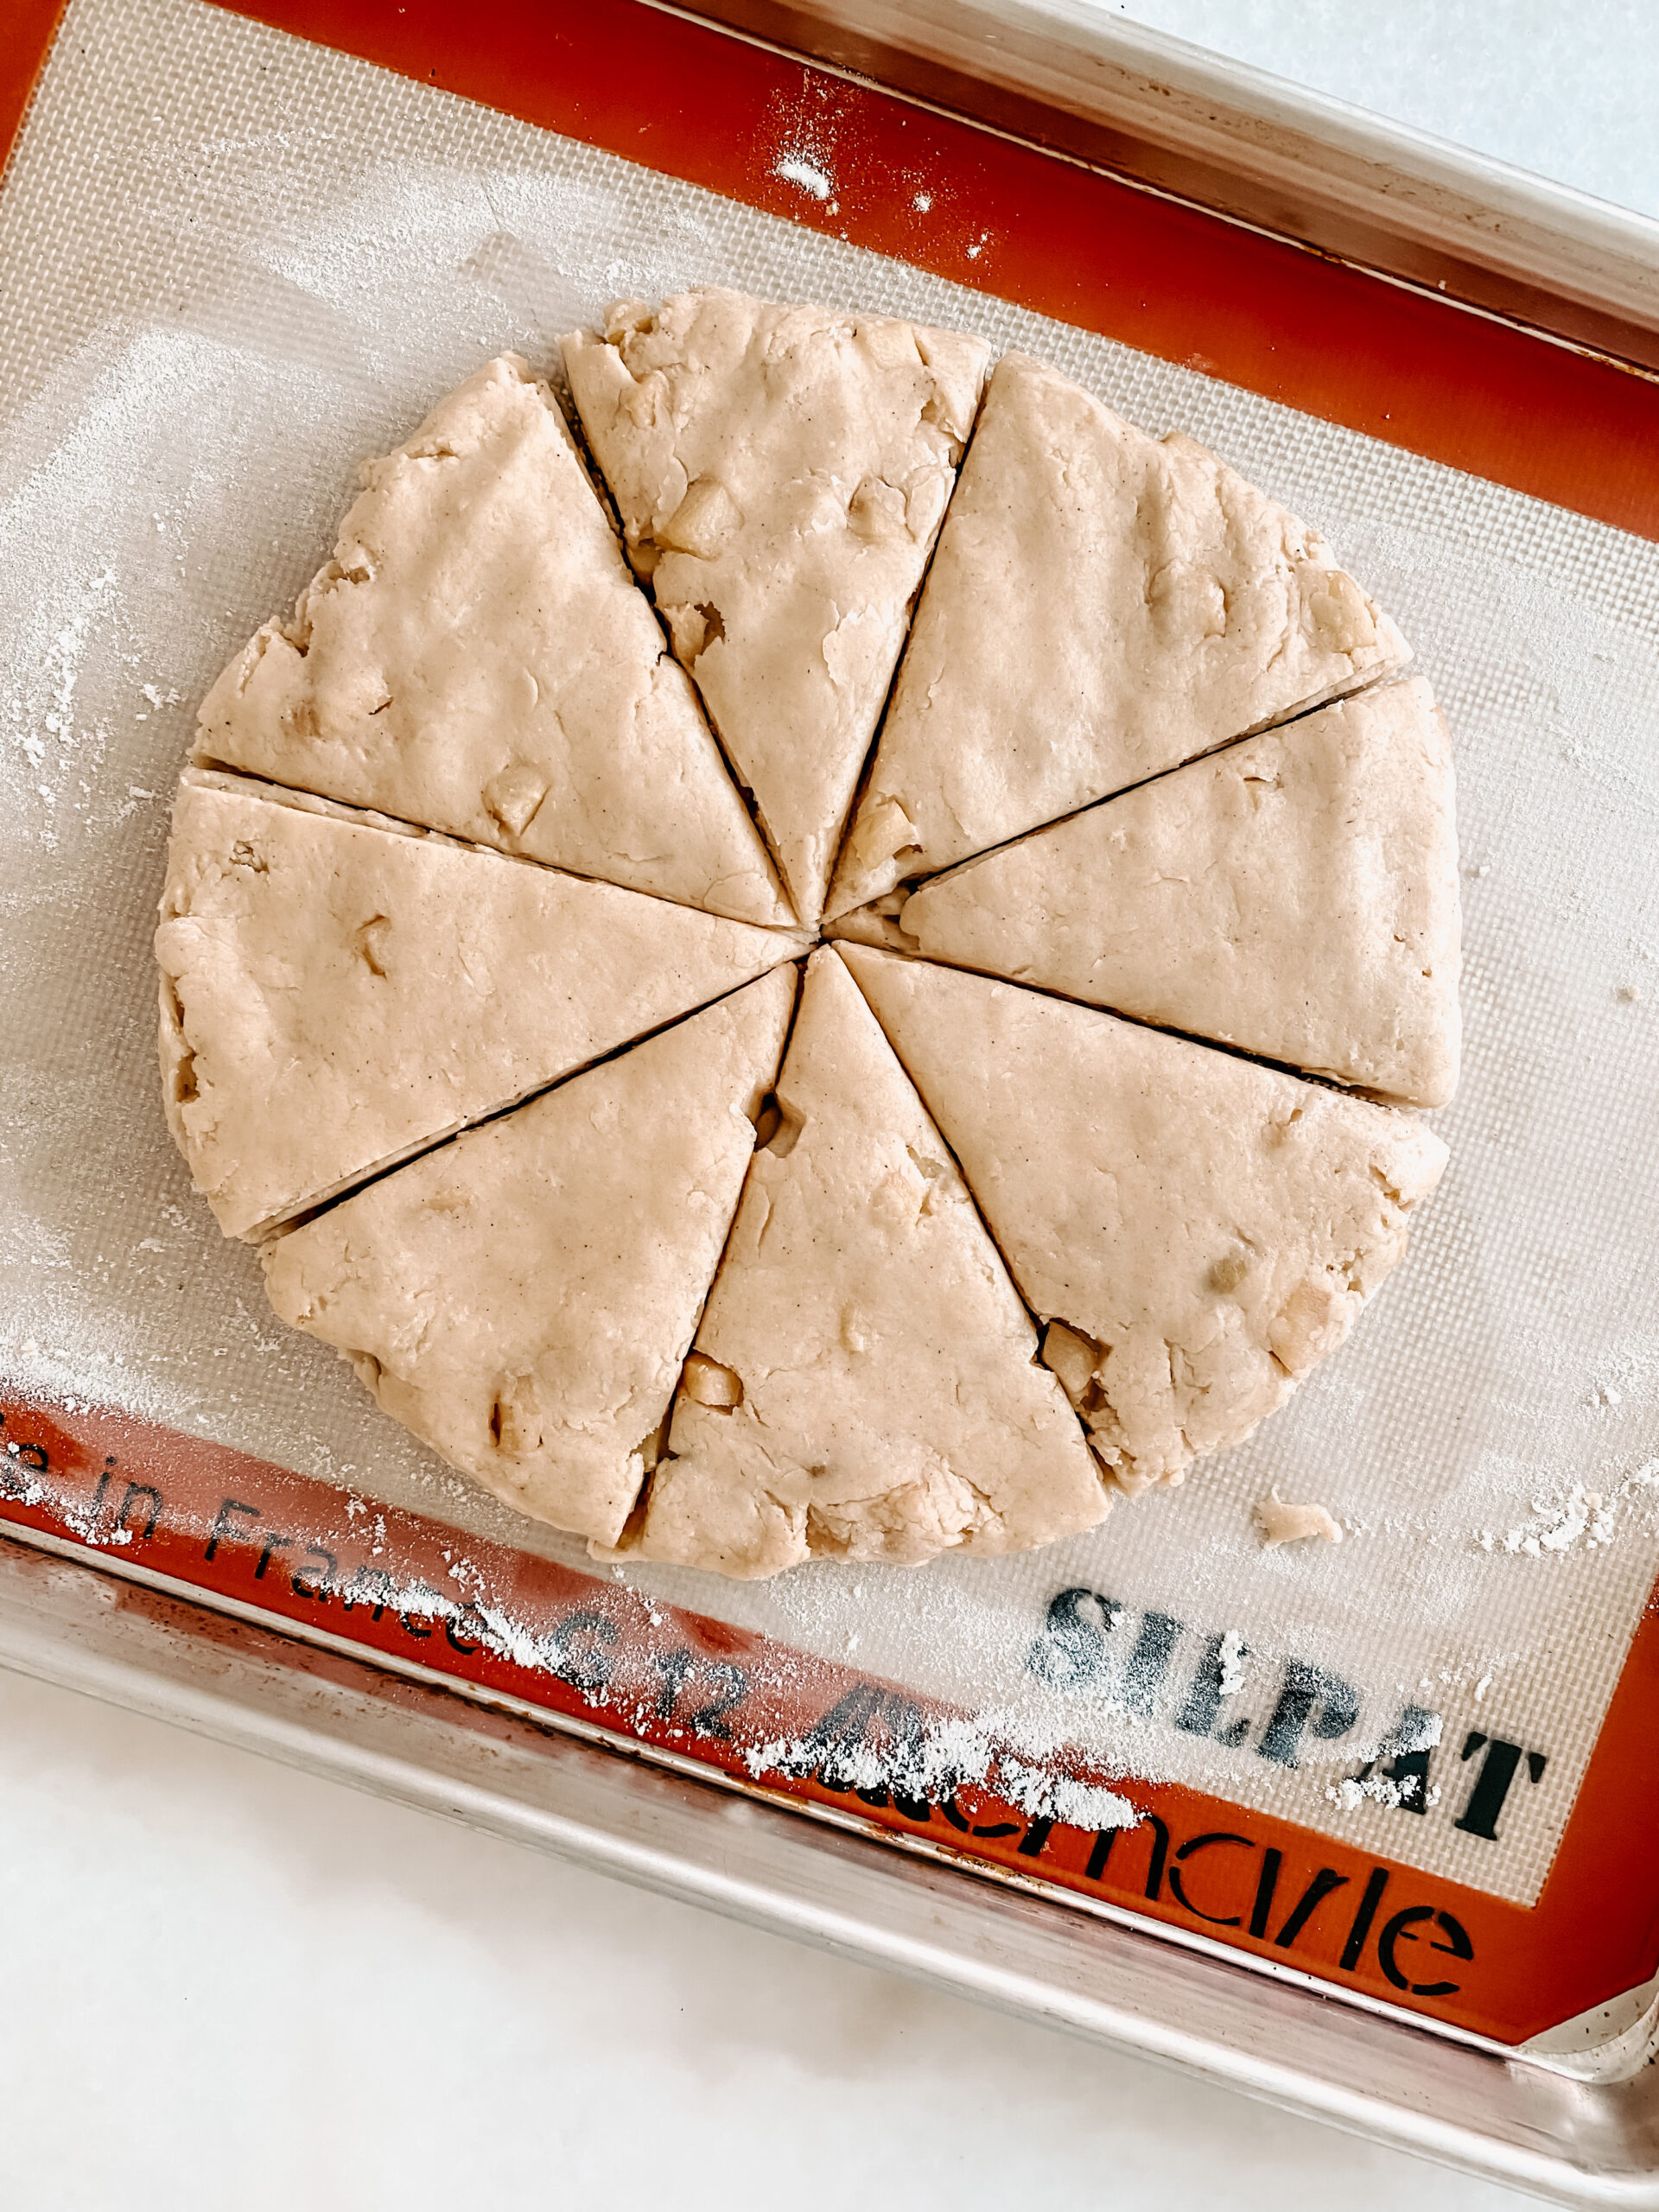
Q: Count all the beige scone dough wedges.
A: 8